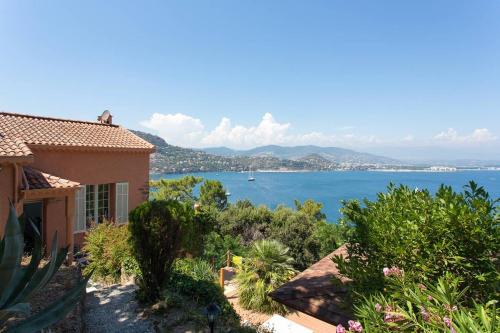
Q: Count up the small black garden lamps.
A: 1